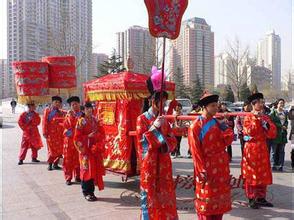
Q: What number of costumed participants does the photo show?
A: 7